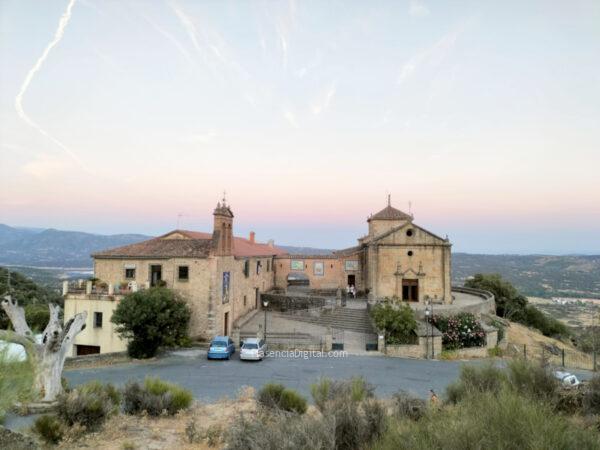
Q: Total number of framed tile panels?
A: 3